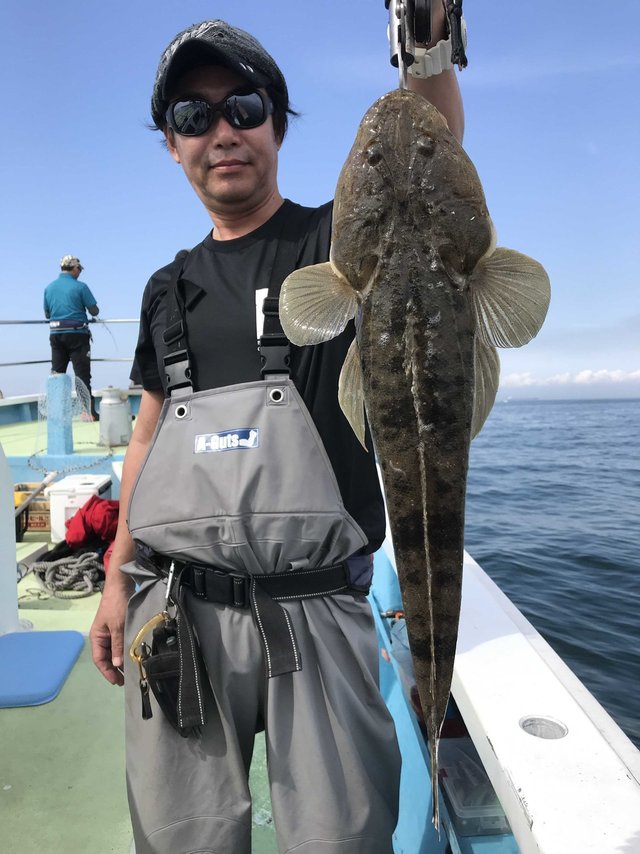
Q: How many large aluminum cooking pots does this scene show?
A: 0